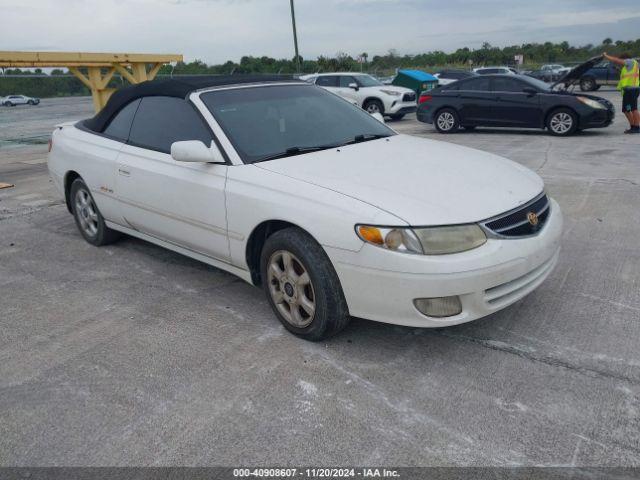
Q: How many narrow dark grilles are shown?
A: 1